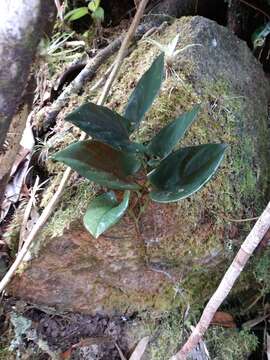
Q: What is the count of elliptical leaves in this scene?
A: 6